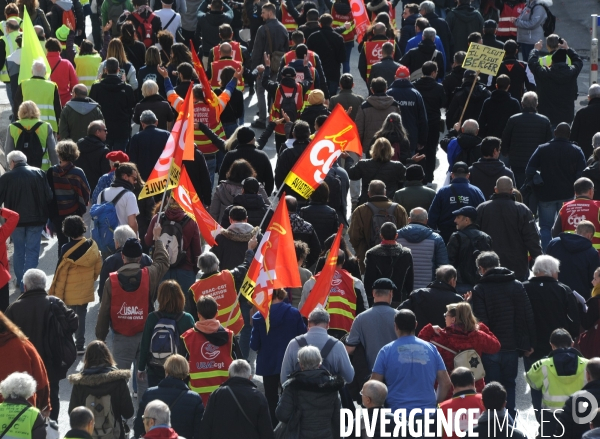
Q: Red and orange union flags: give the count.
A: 7